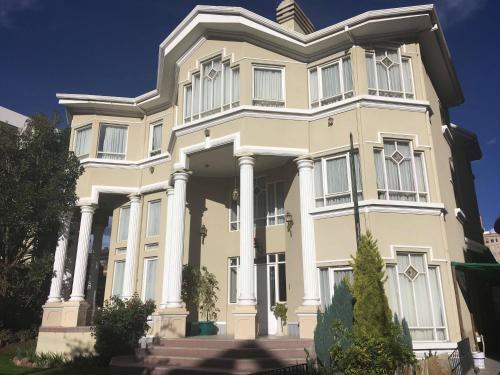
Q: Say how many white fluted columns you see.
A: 7